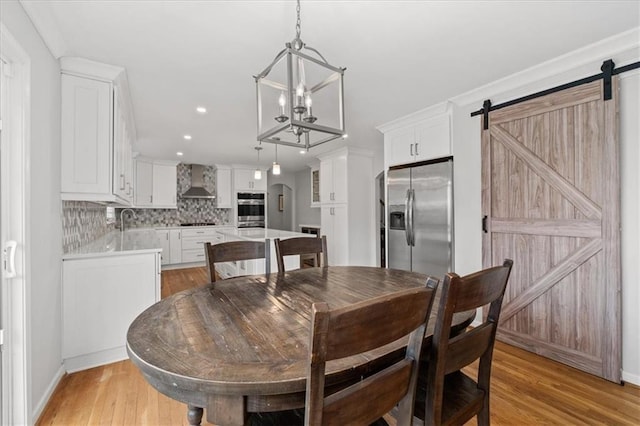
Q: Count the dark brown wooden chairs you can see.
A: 4